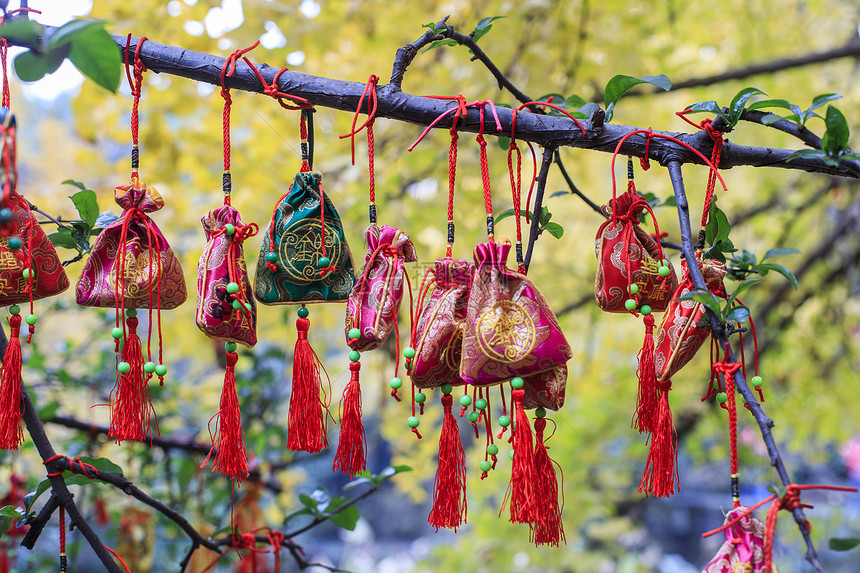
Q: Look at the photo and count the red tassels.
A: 10